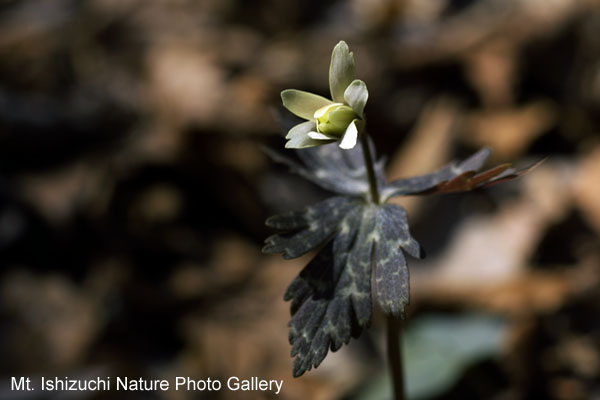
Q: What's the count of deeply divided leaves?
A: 3